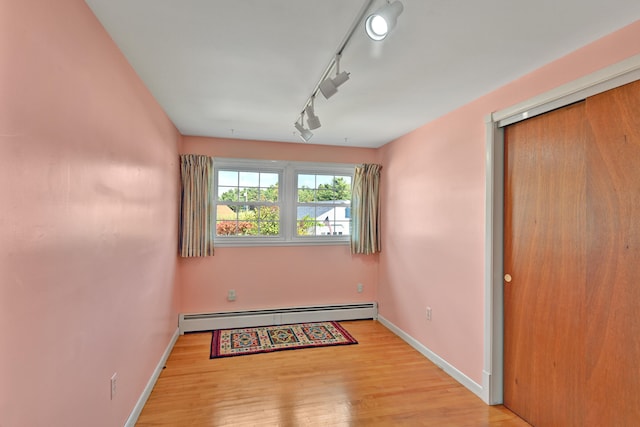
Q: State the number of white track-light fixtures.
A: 4